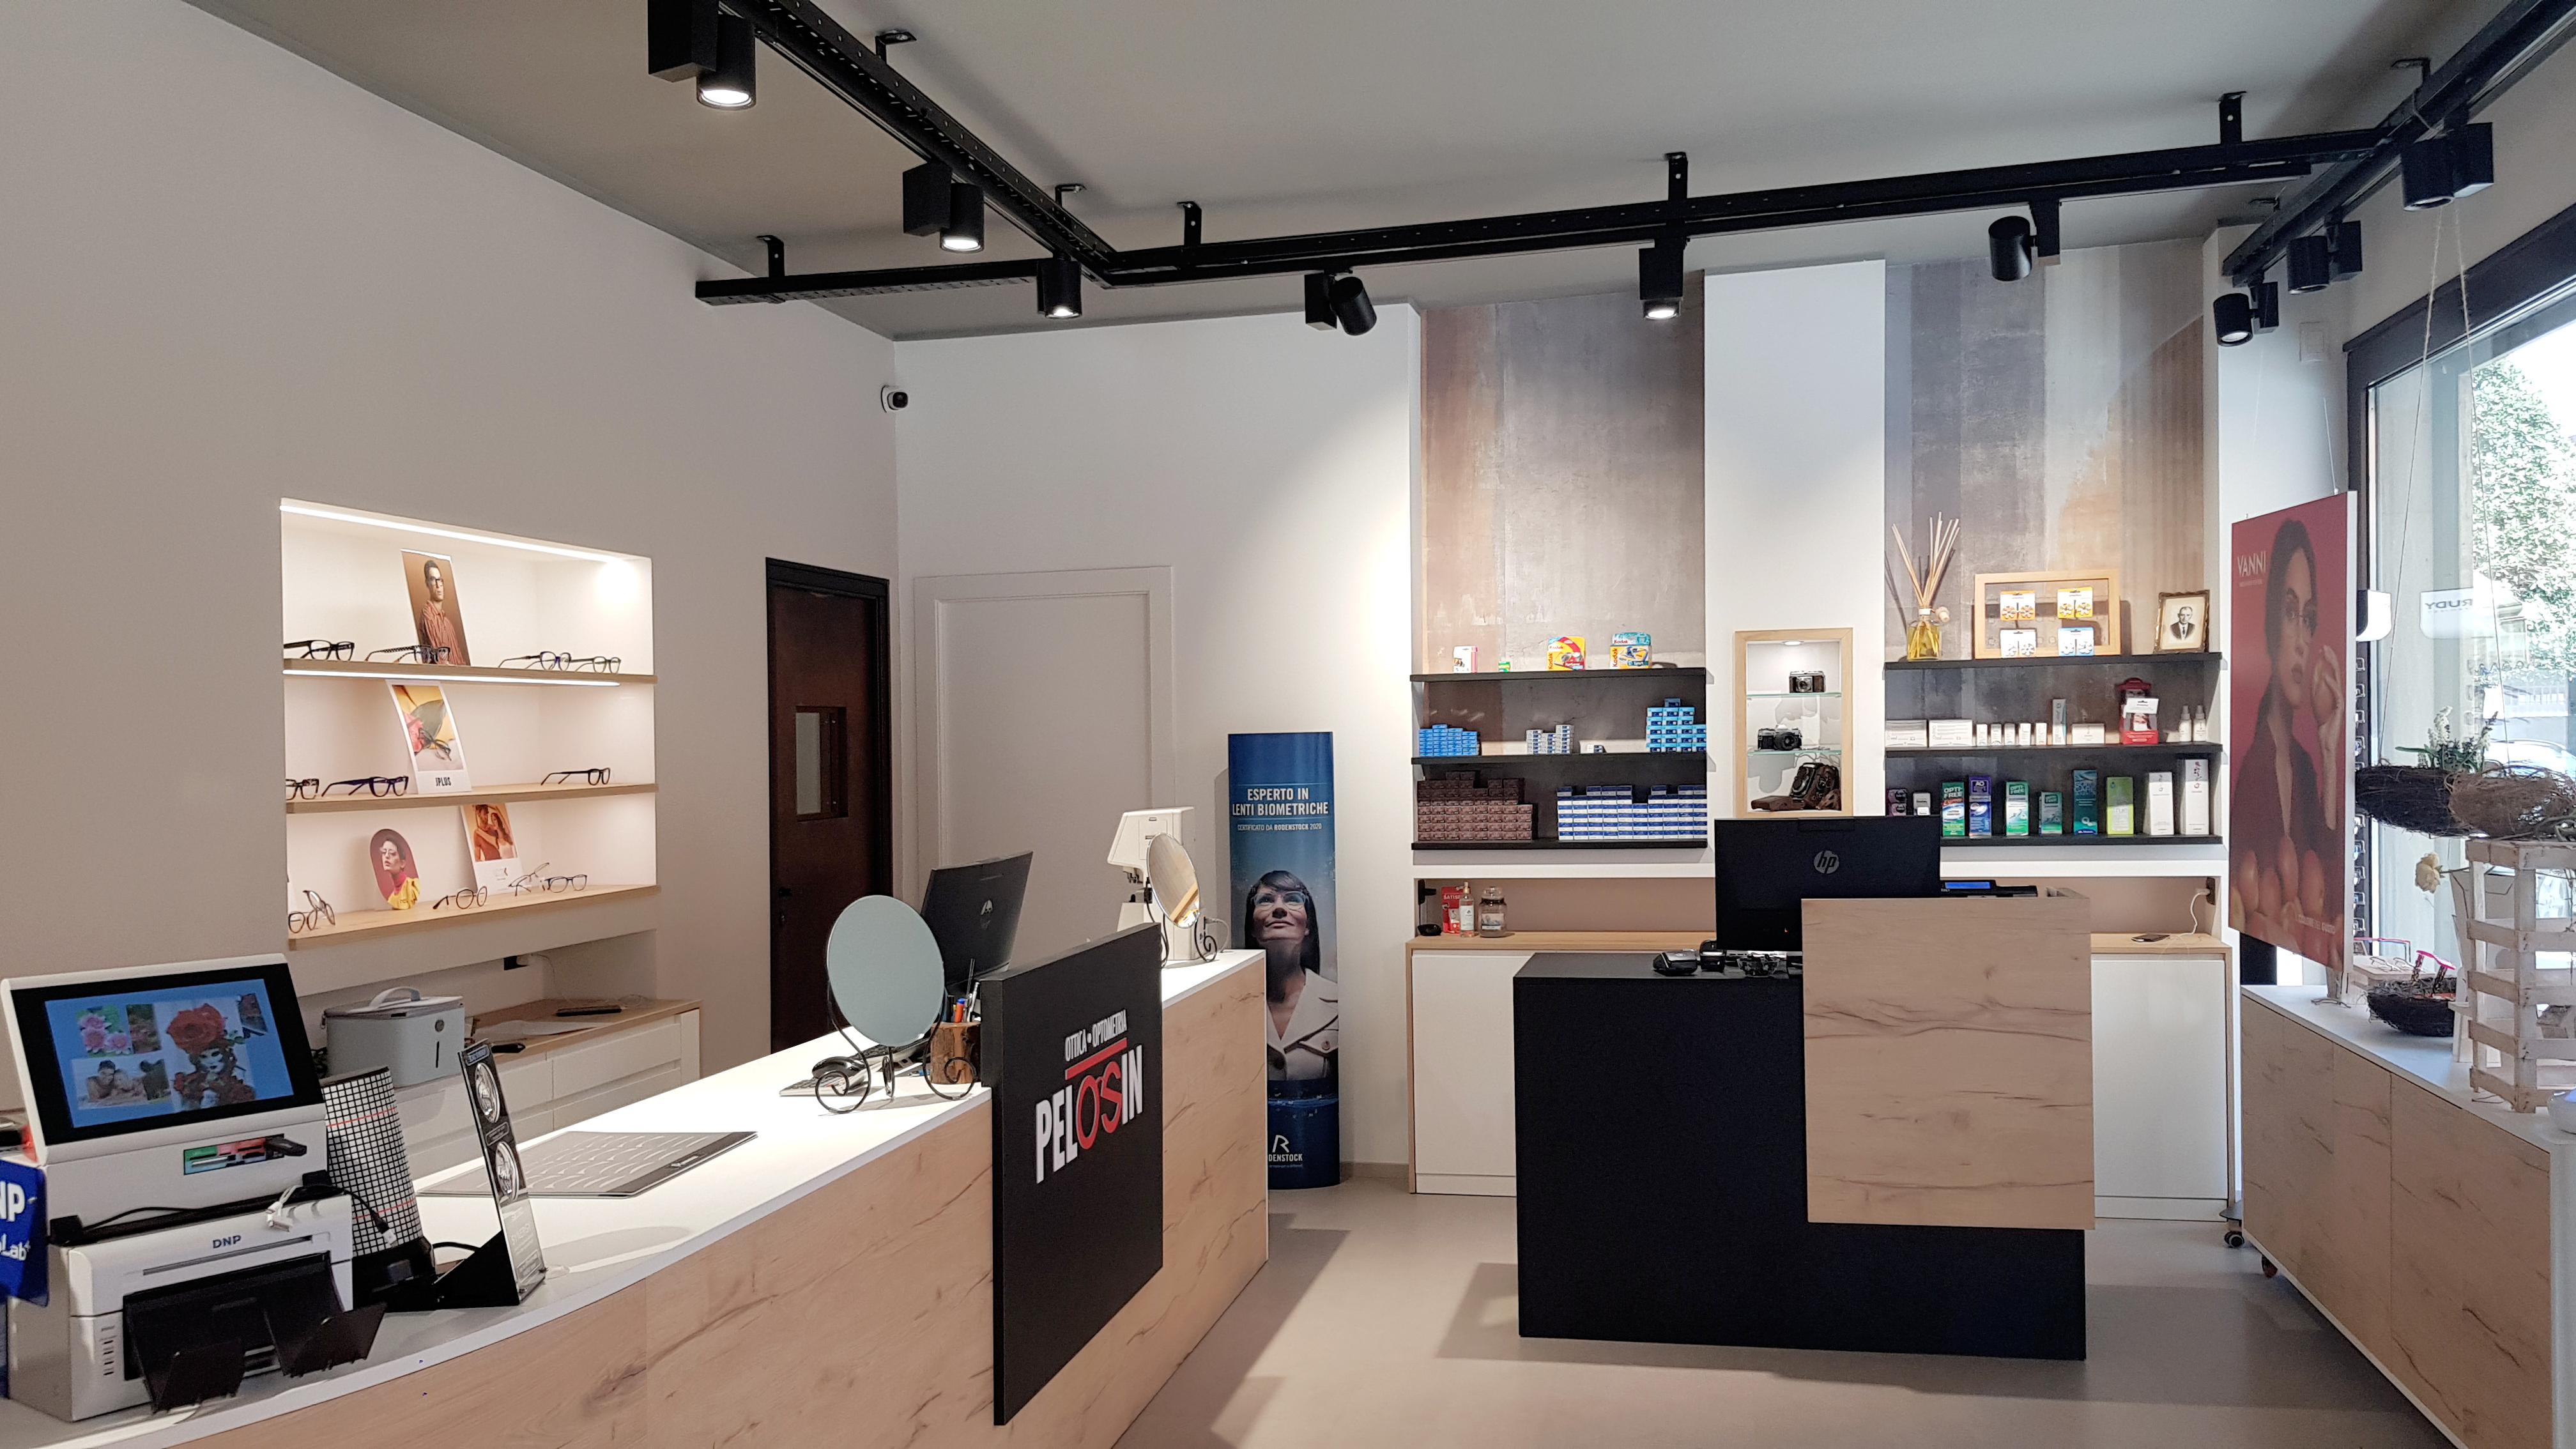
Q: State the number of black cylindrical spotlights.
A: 9